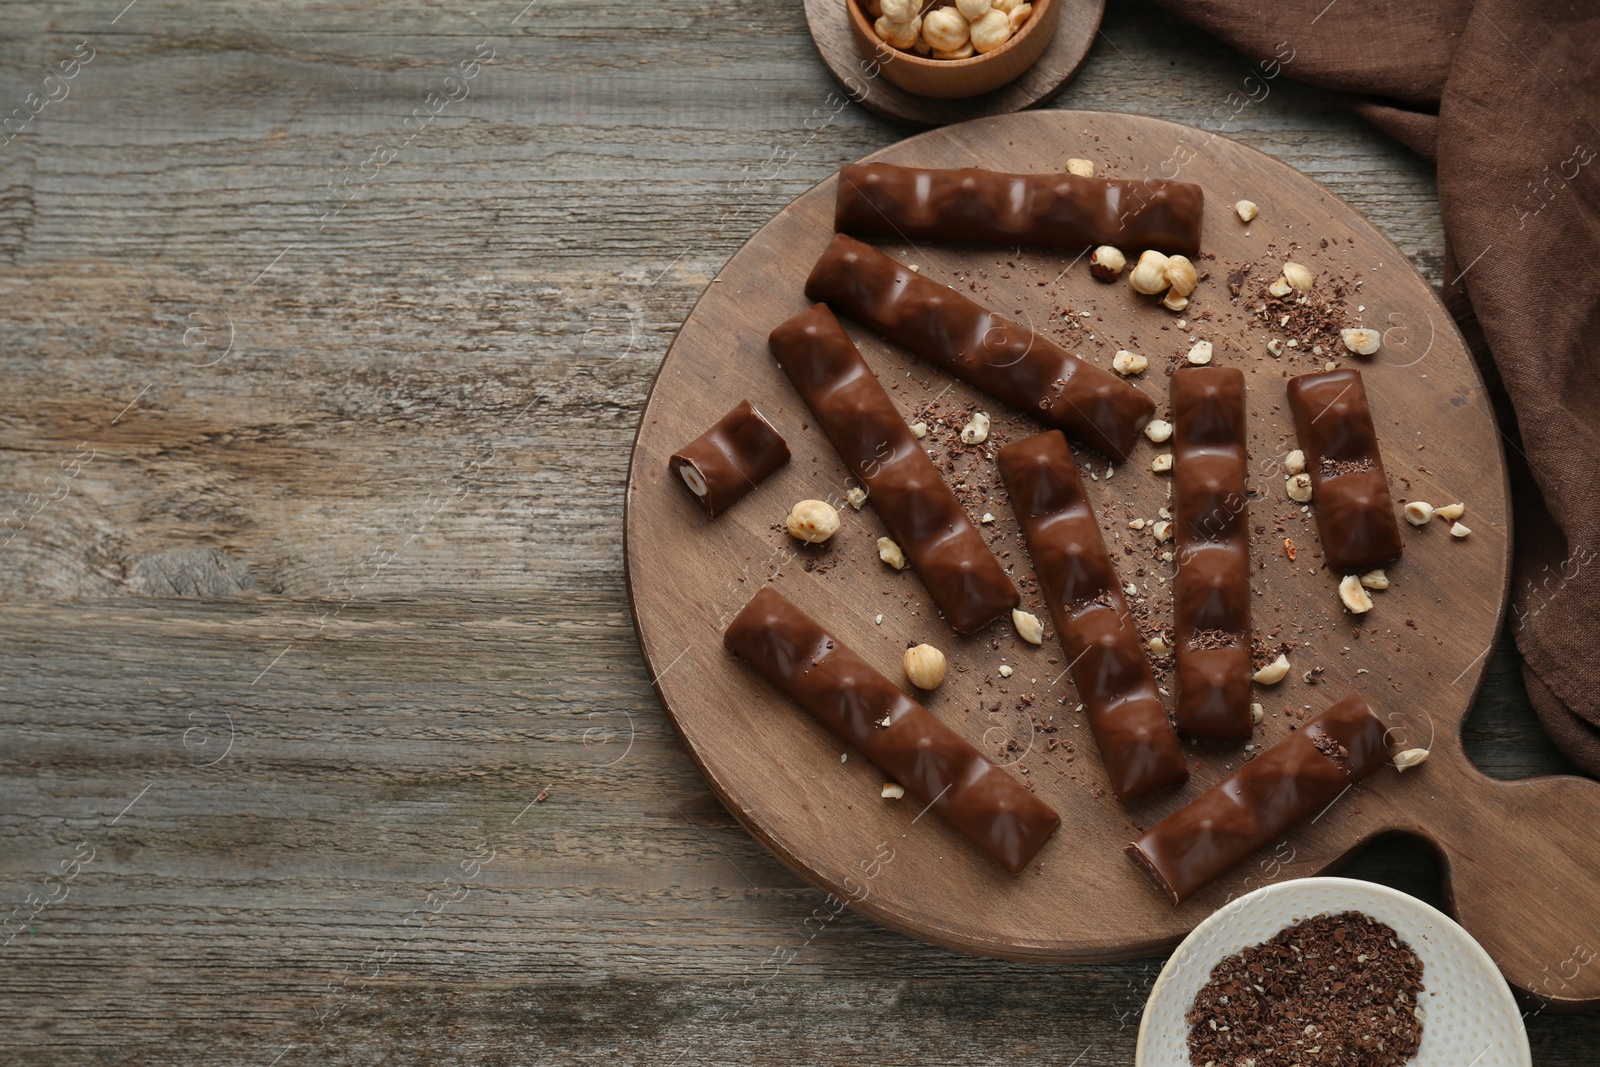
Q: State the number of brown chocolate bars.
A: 9